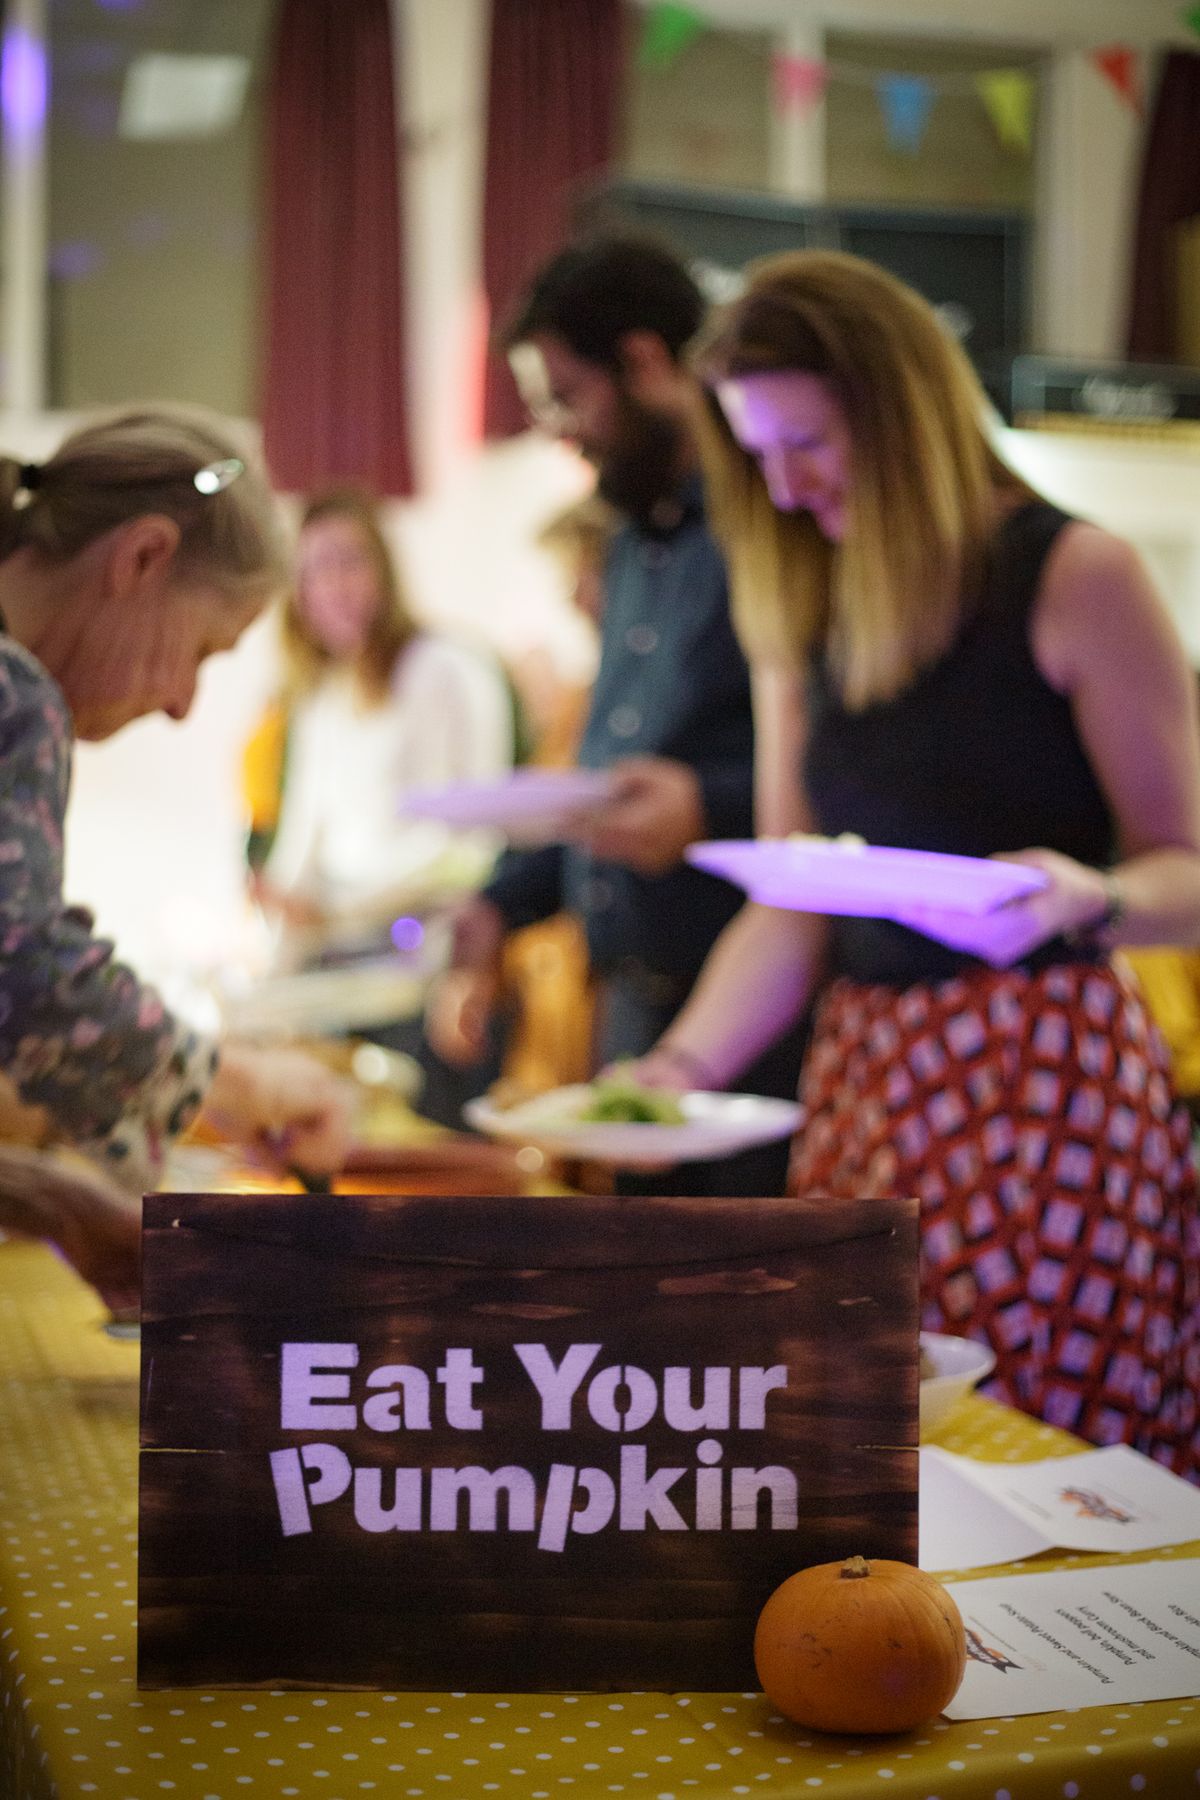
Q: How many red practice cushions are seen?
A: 0